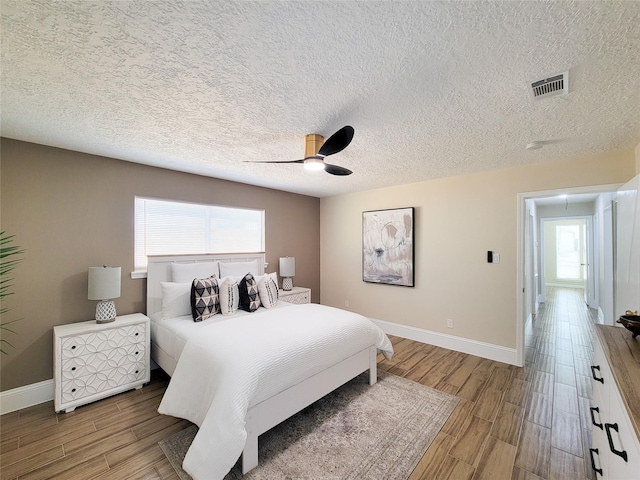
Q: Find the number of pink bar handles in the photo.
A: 0